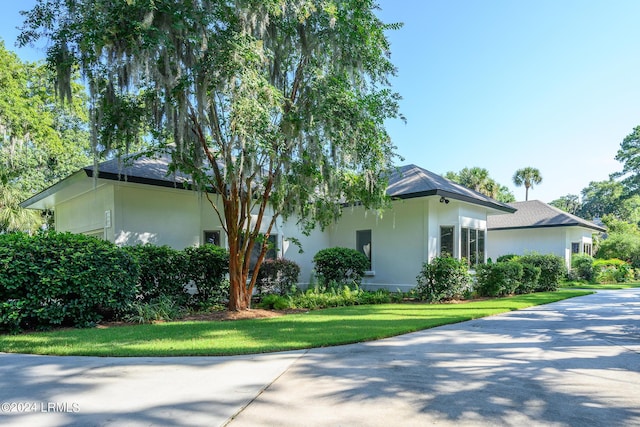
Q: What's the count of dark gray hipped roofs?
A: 3